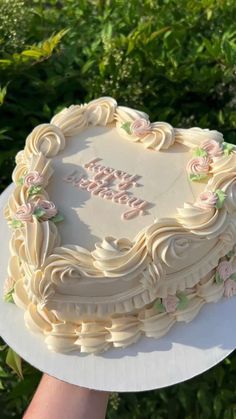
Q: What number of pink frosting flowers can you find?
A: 11